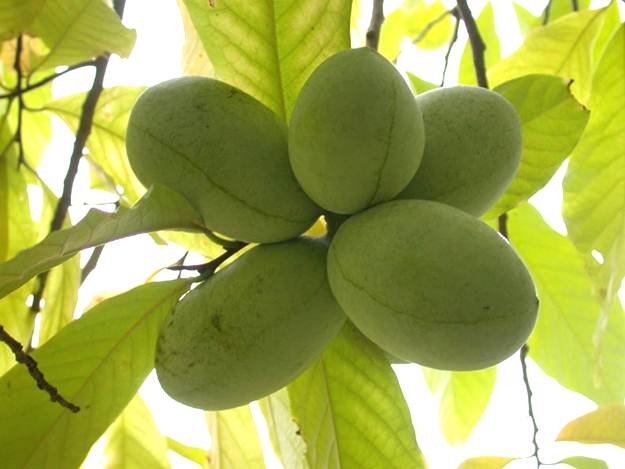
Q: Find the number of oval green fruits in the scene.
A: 5